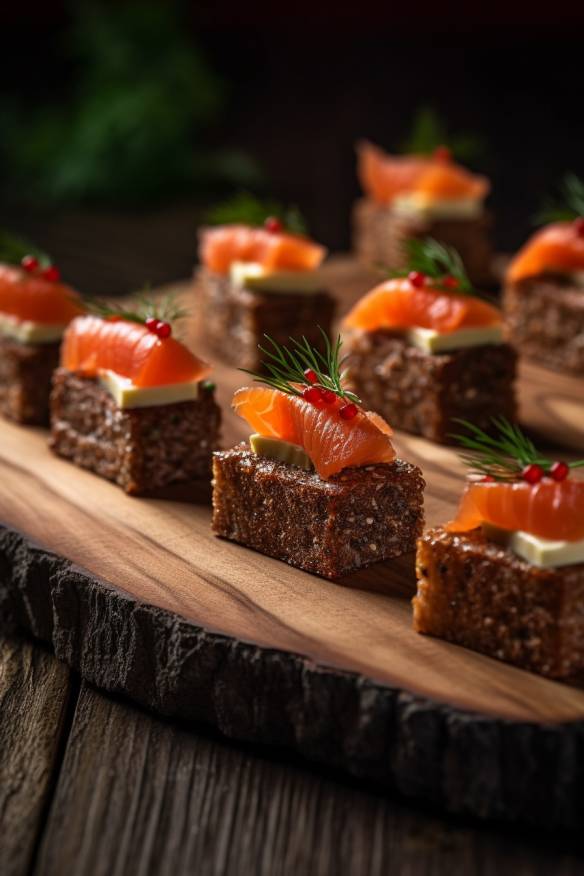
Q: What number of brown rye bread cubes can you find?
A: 8